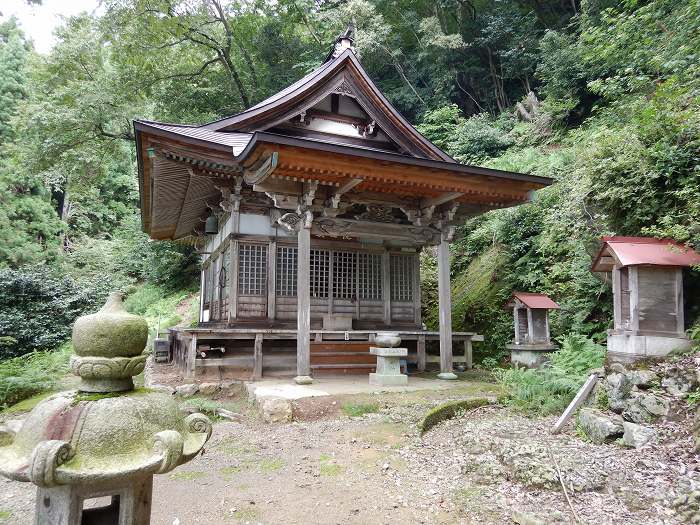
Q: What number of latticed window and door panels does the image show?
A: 6